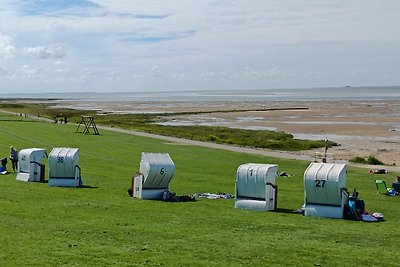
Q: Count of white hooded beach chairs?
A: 5